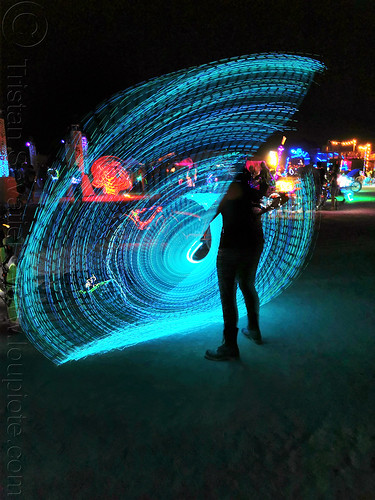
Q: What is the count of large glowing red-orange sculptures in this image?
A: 1